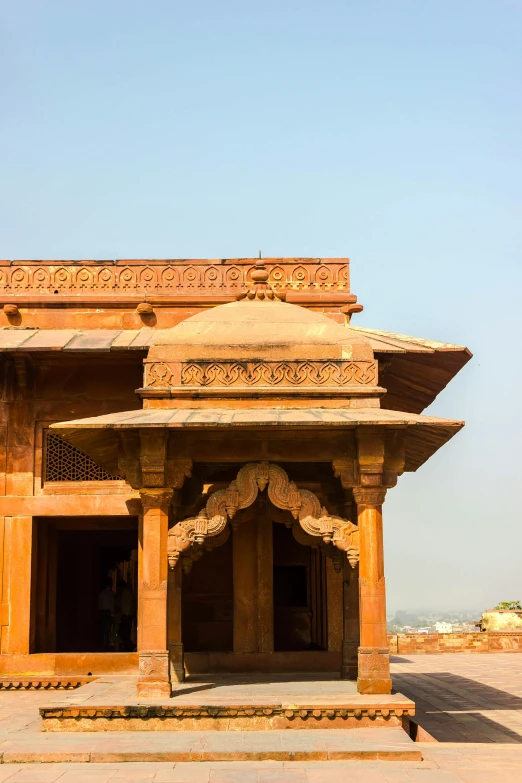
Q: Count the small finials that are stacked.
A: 2